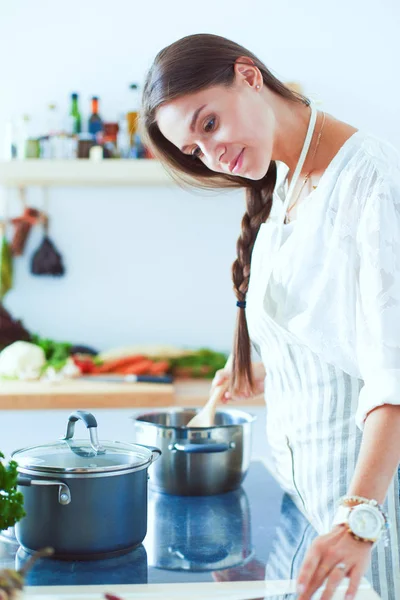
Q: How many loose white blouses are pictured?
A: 1